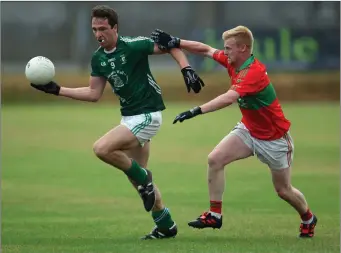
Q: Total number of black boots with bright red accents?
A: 2